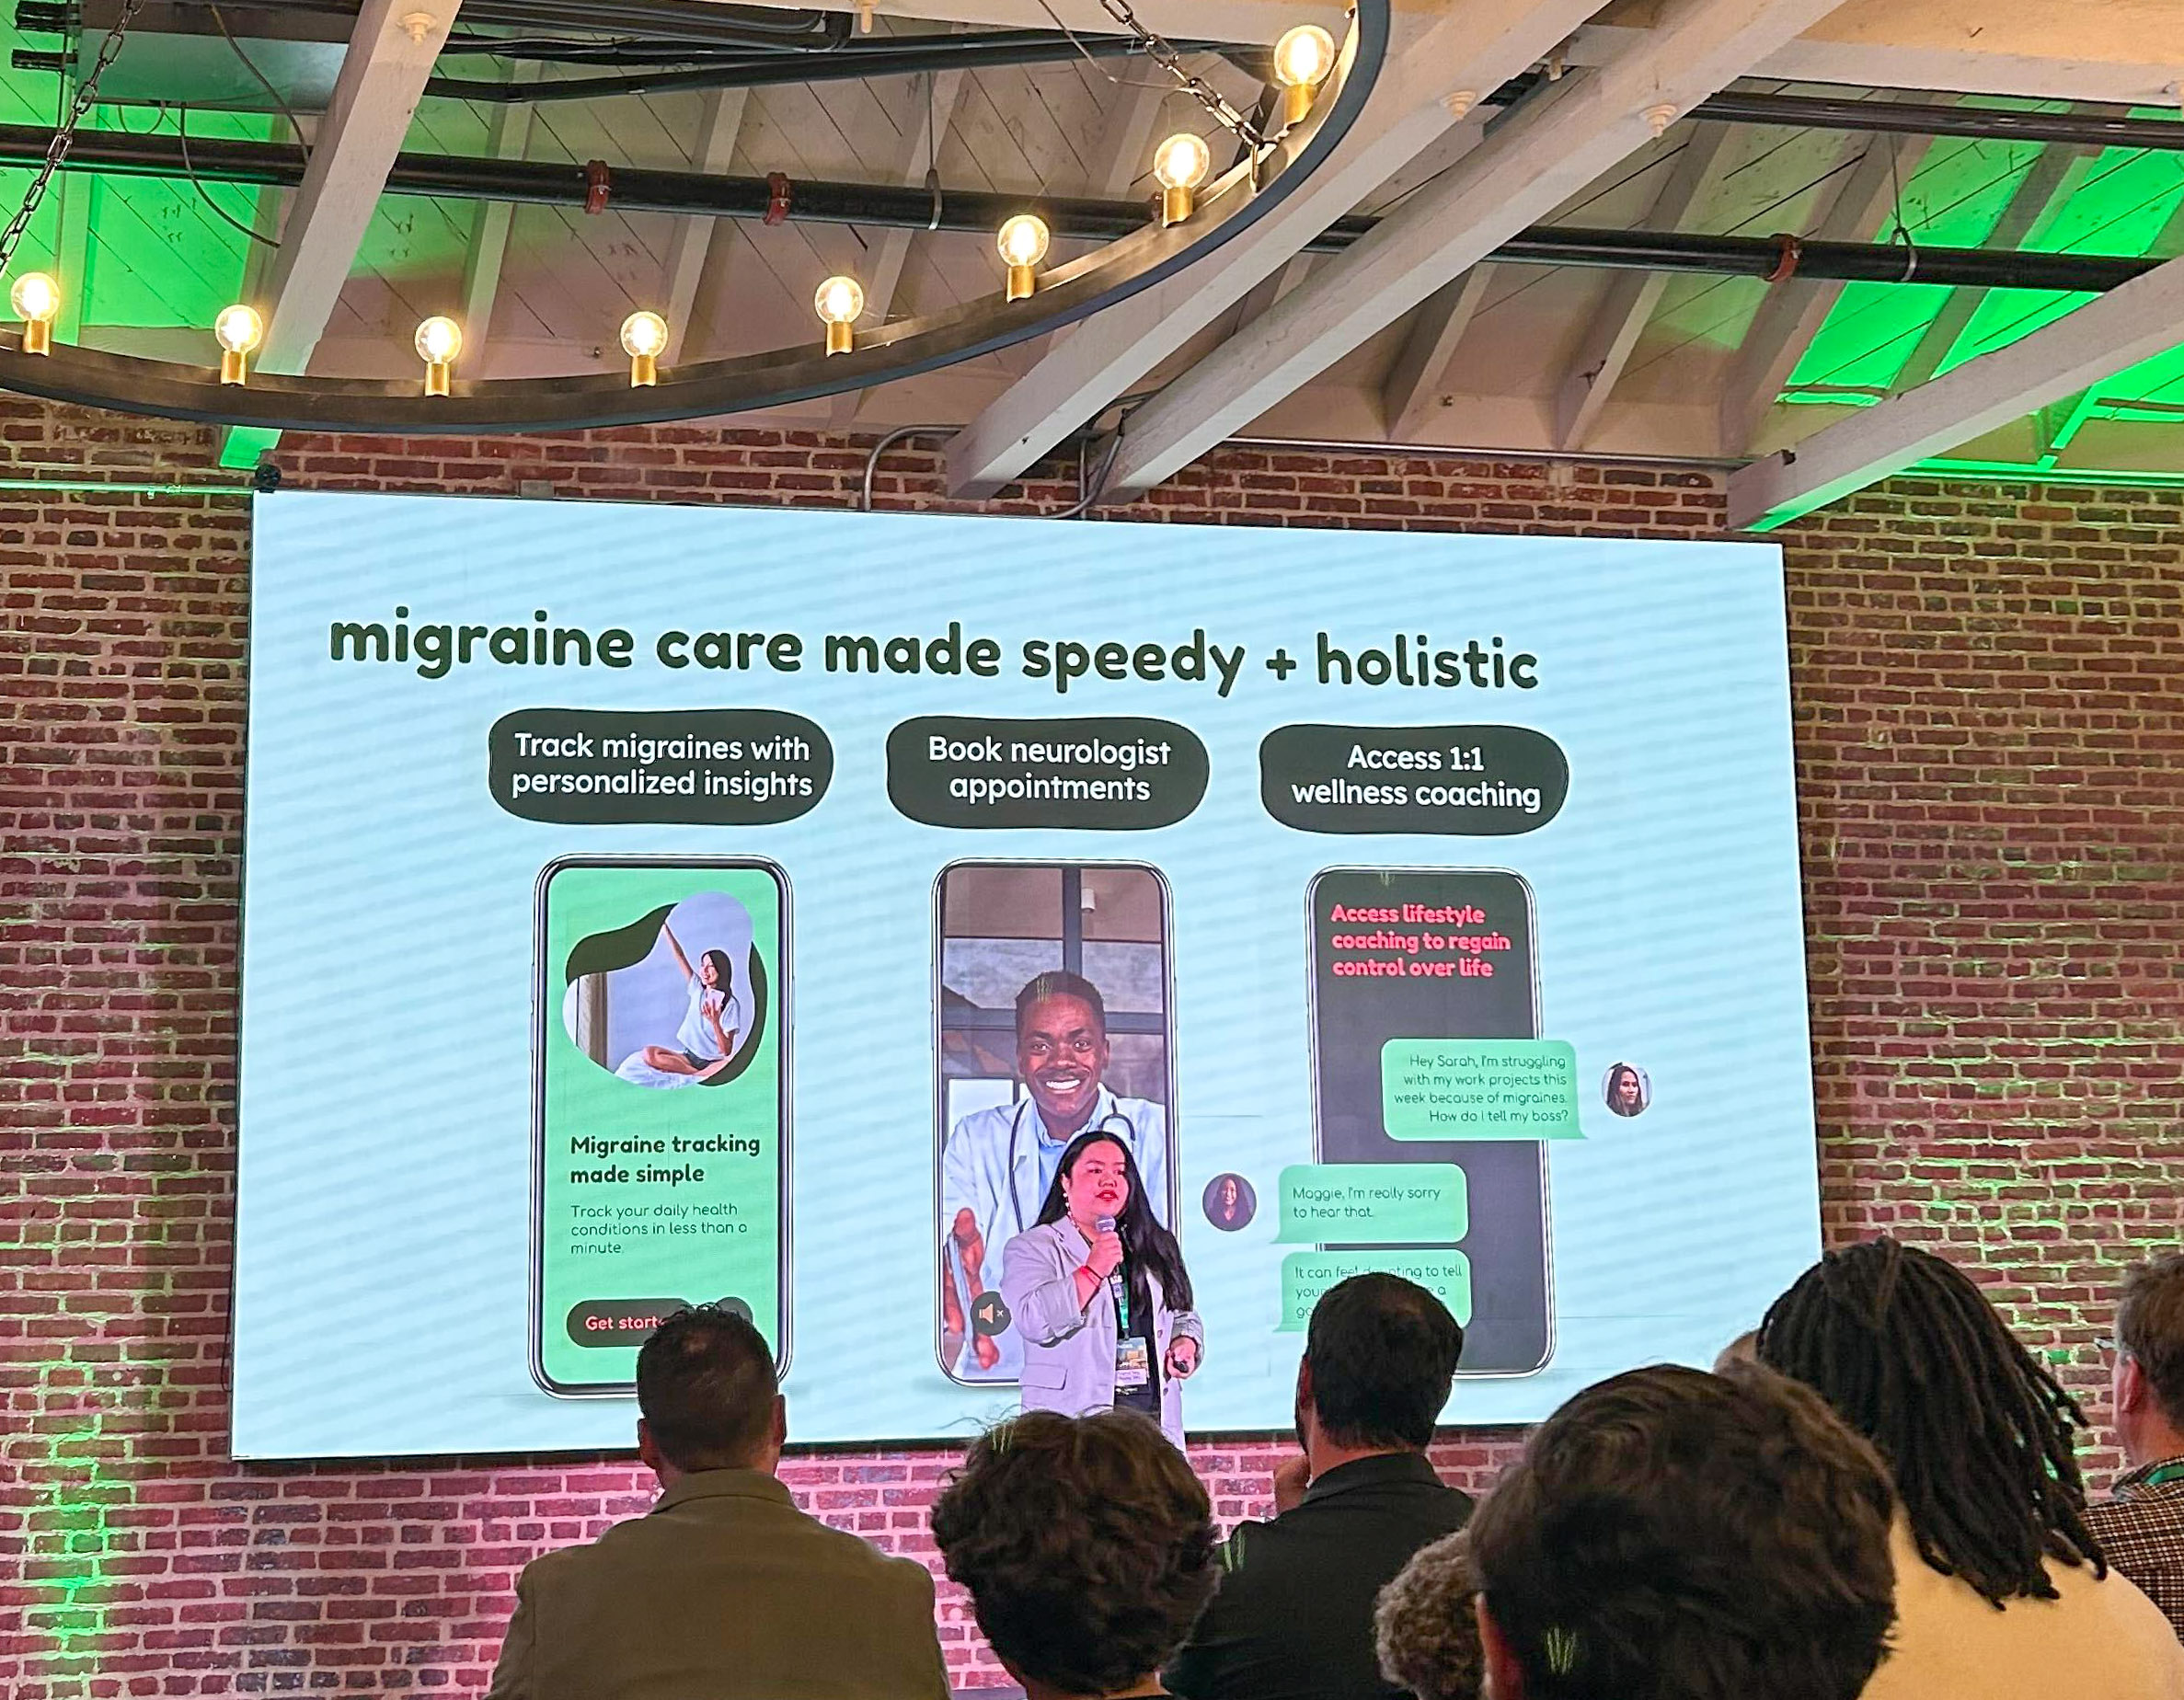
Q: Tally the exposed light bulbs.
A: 8